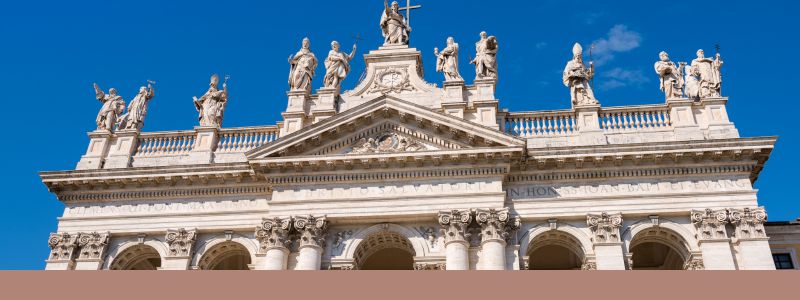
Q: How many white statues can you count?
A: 12